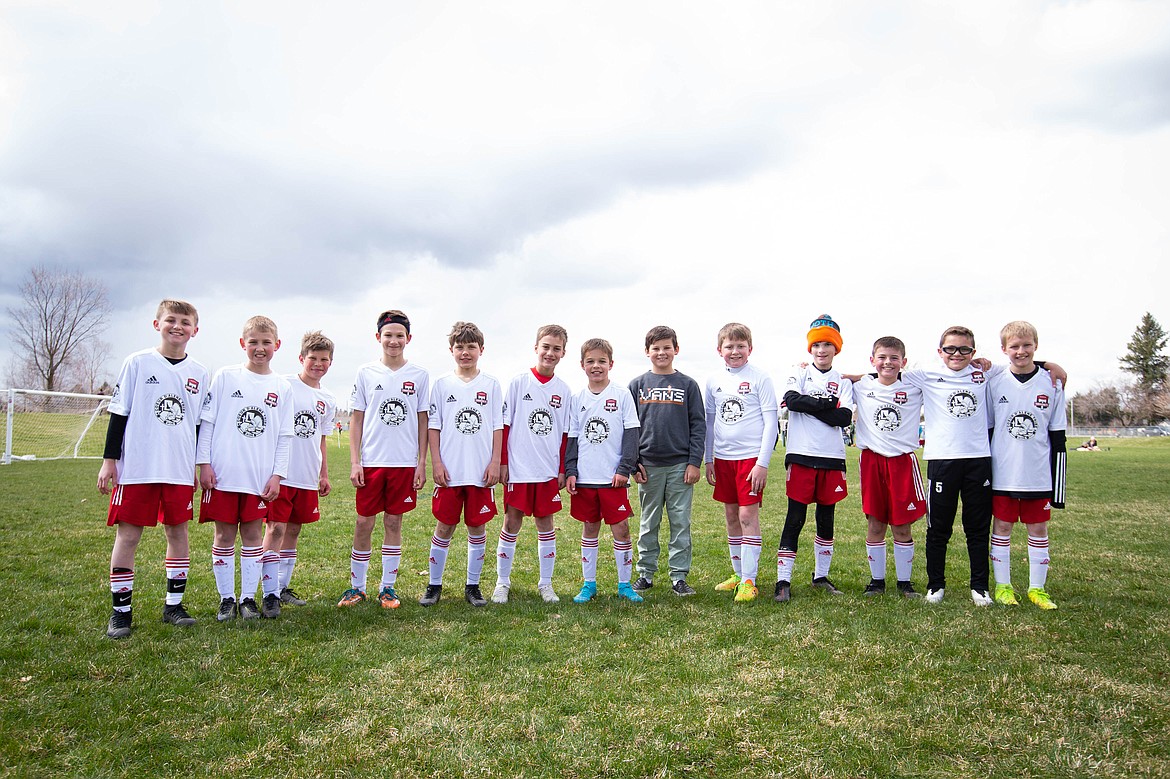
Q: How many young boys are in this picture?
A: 13